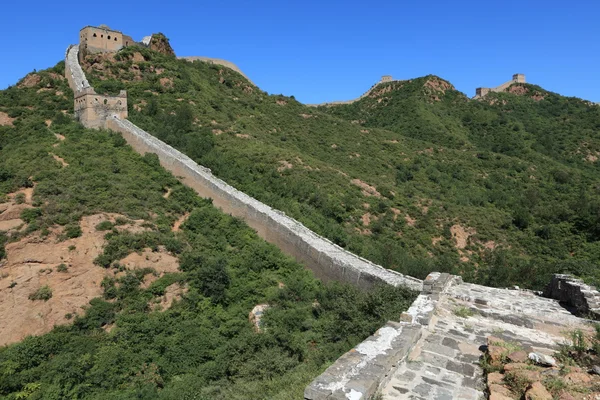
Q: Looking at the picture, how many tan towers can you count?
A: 5